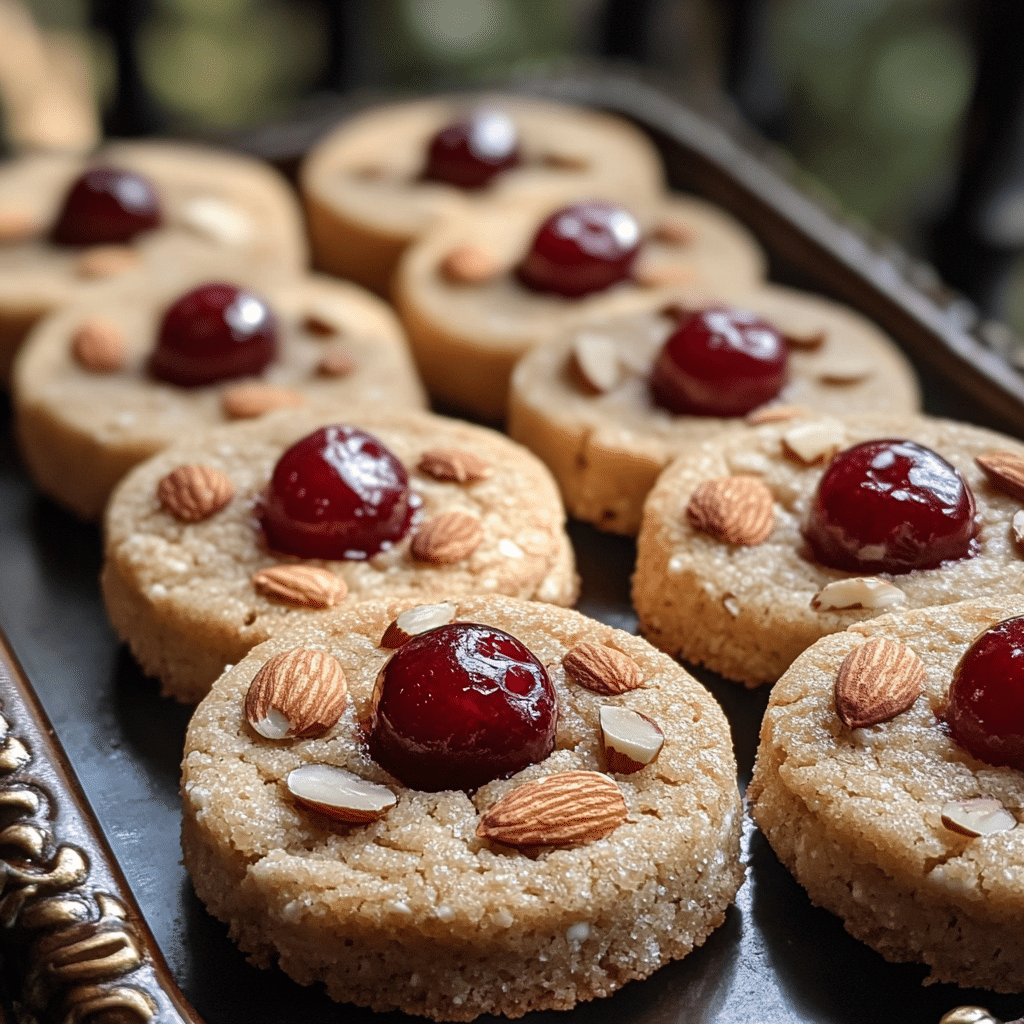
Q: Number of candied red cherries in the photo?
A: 9